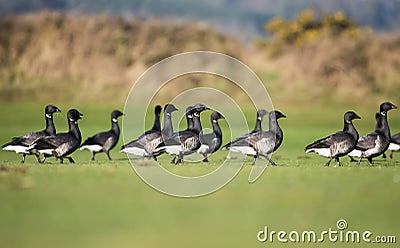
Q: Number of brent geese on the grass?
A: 14